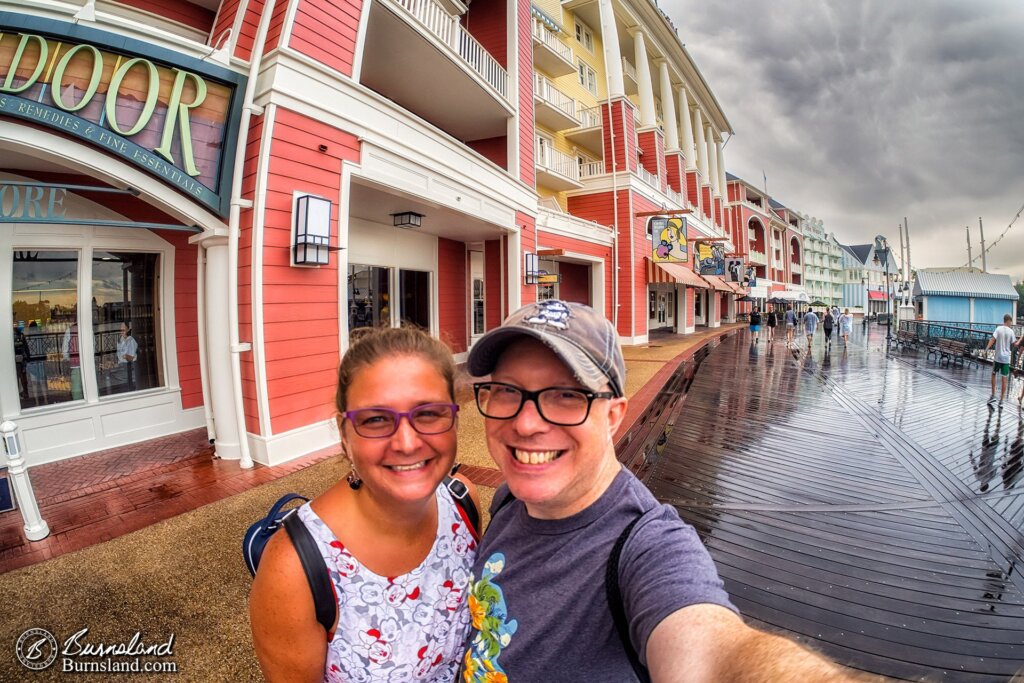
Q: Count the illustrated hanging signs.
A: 4